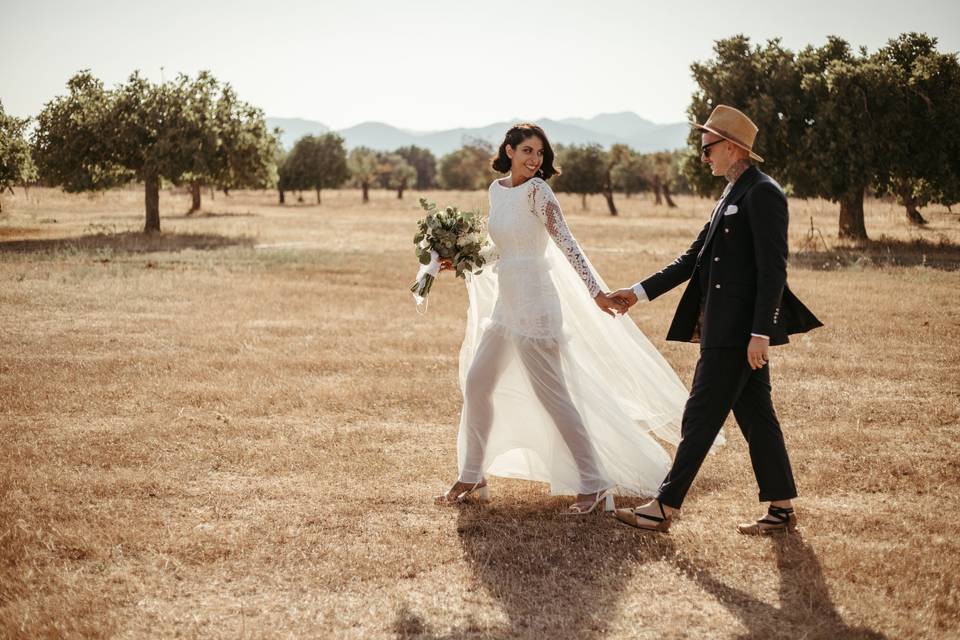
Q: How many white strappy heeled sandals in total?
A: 2